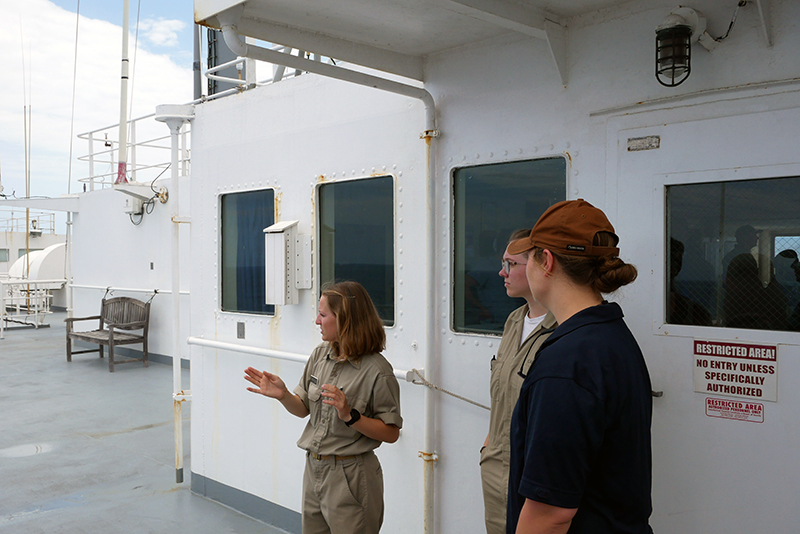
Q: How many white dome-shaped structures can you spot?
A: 2